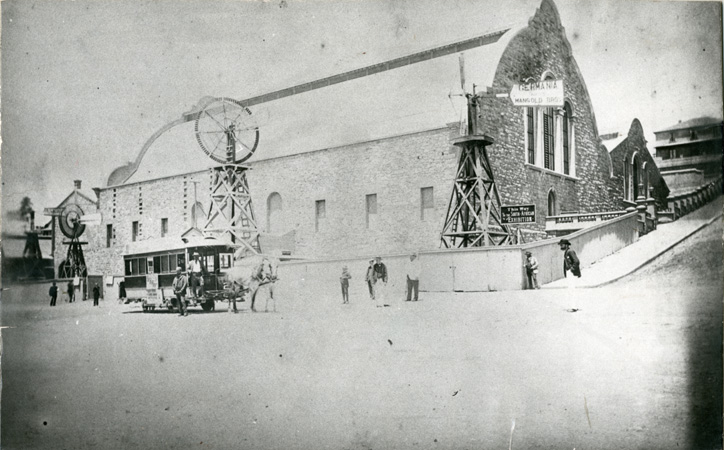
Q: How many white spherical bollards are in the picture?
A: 0